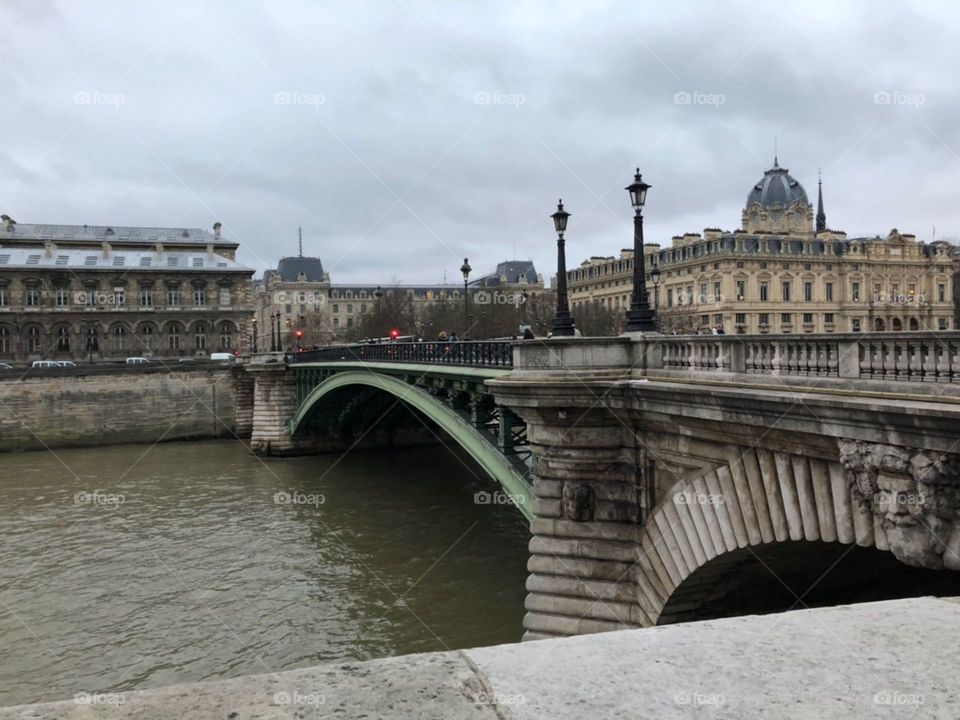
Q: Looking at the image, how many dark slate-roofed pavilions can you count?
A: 2